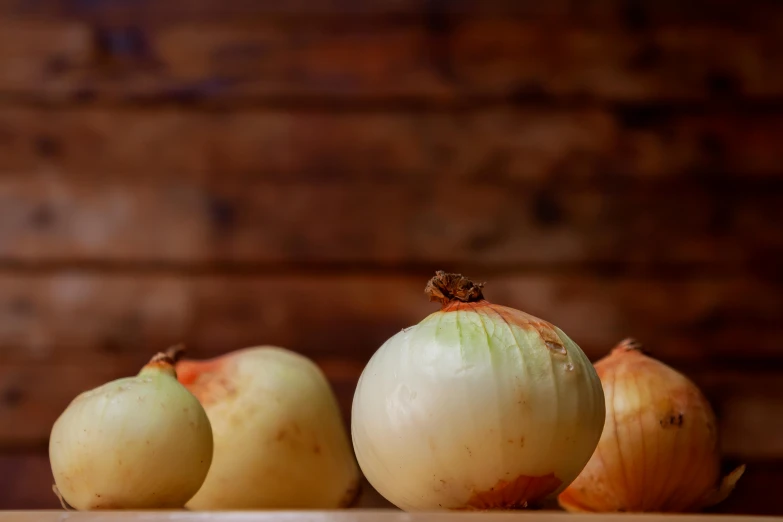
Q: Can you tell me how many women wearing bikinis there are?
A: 0